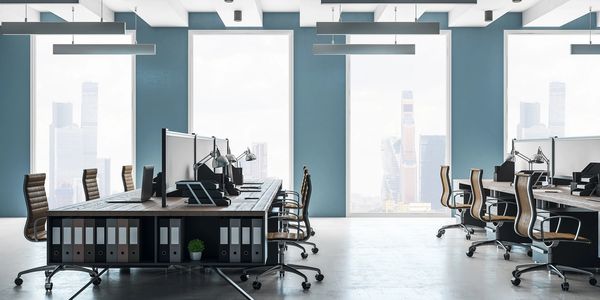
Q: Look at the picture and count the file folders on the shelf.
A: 14